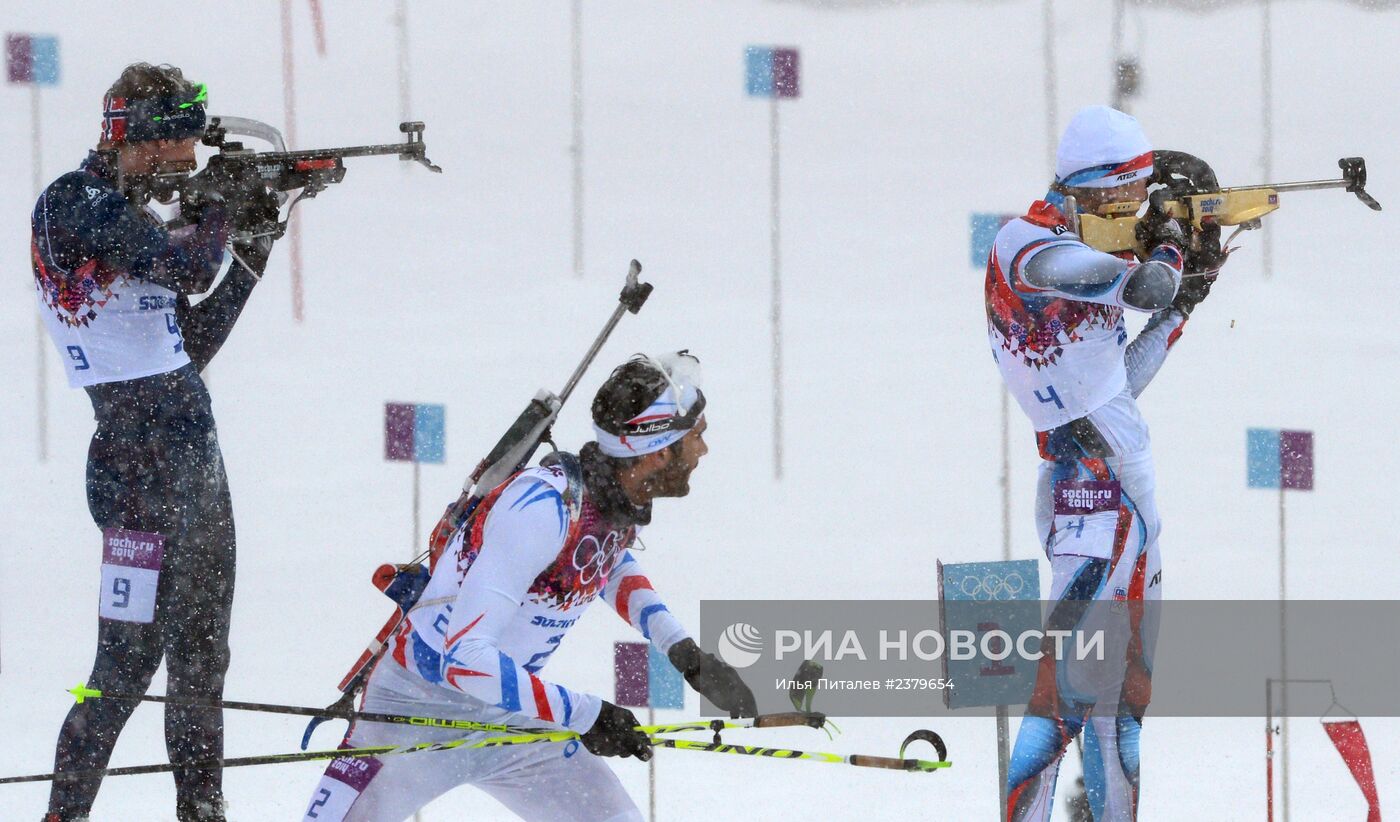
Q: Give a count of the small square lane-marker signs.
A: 6